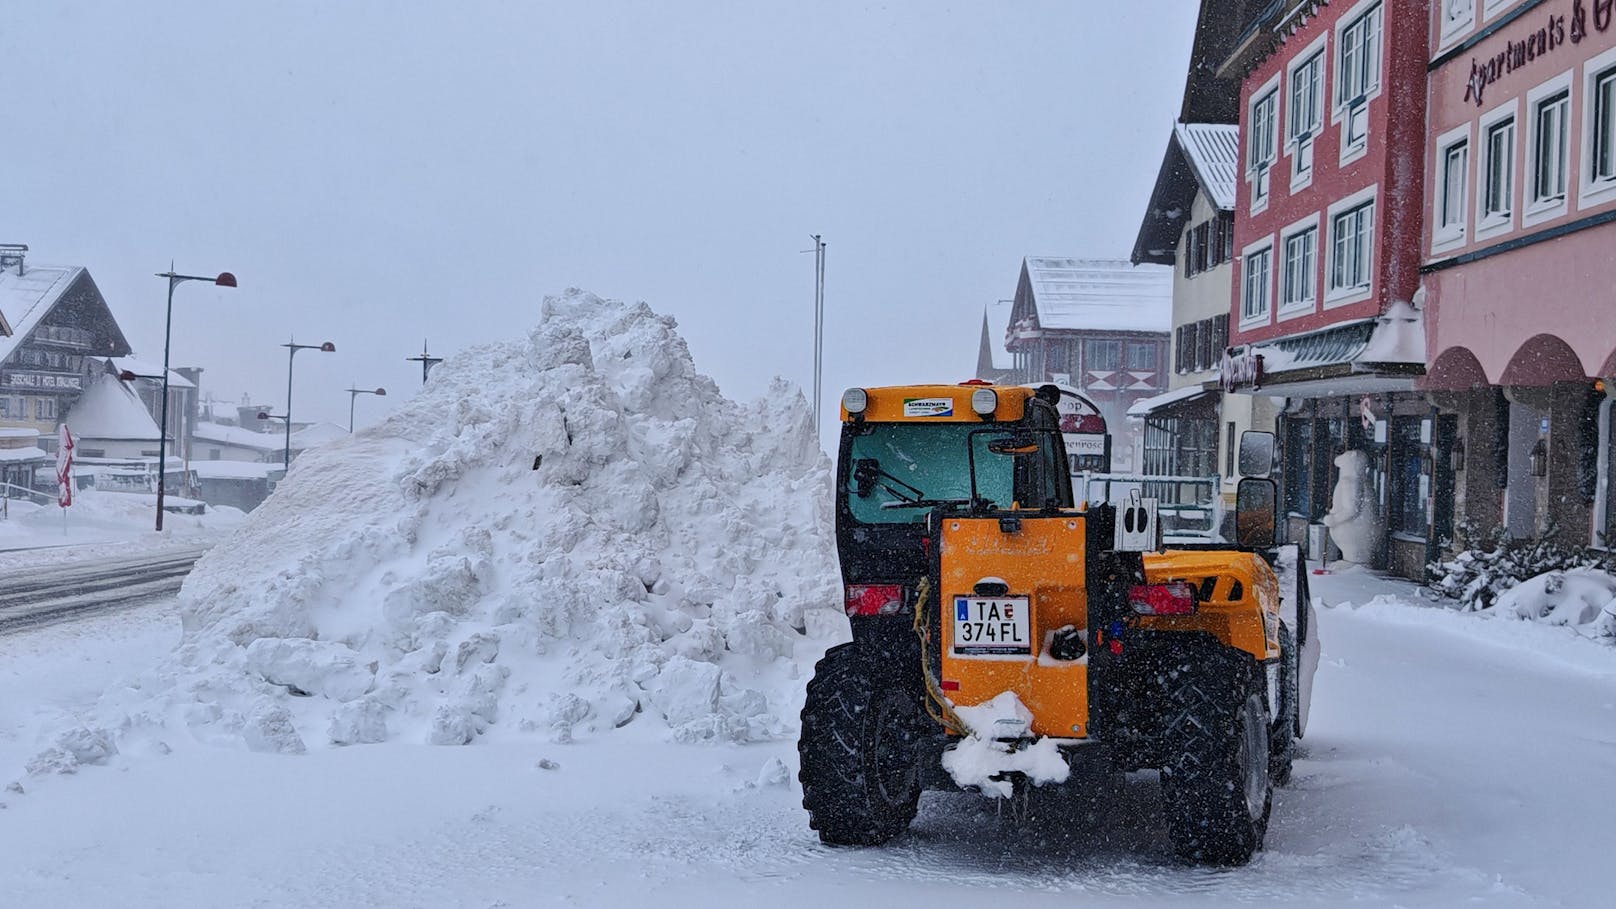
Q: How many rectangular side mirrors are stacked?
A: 2